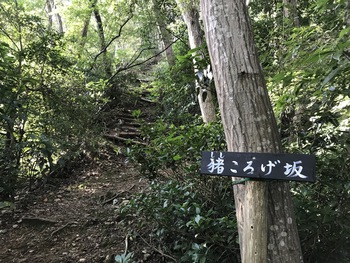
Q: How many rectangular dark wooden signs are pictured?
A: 1